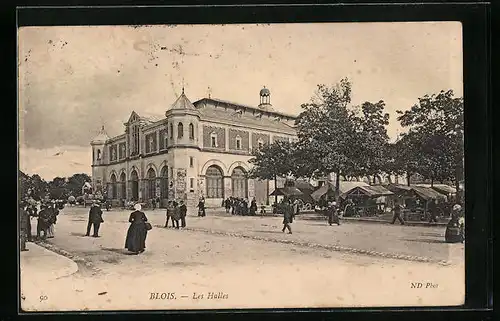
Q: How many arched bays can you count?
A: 7